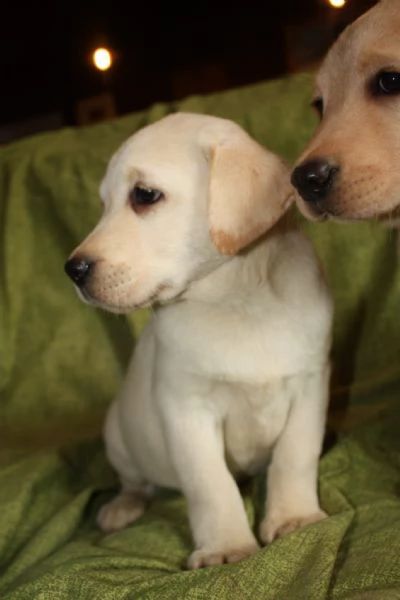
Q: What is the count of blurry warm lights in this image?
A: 2